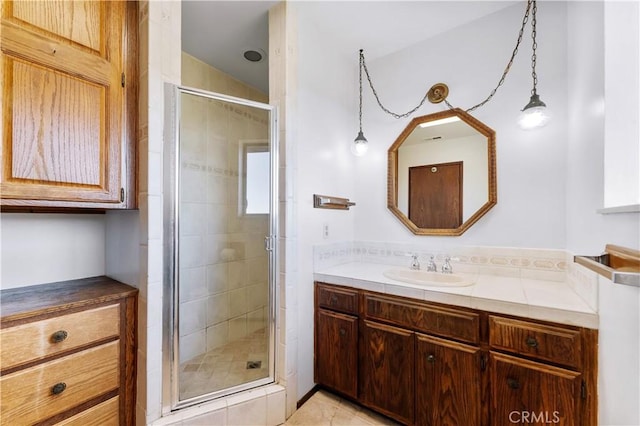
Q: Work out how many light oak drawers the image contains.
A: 3